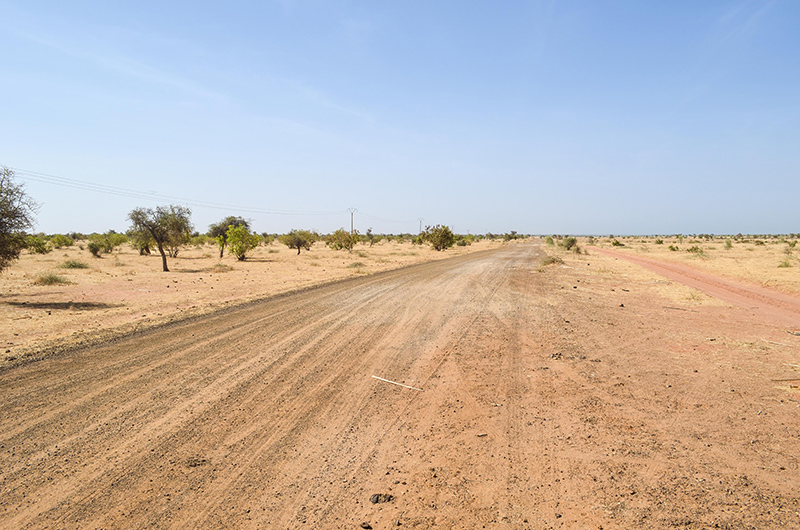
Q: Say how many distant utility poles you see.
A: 2